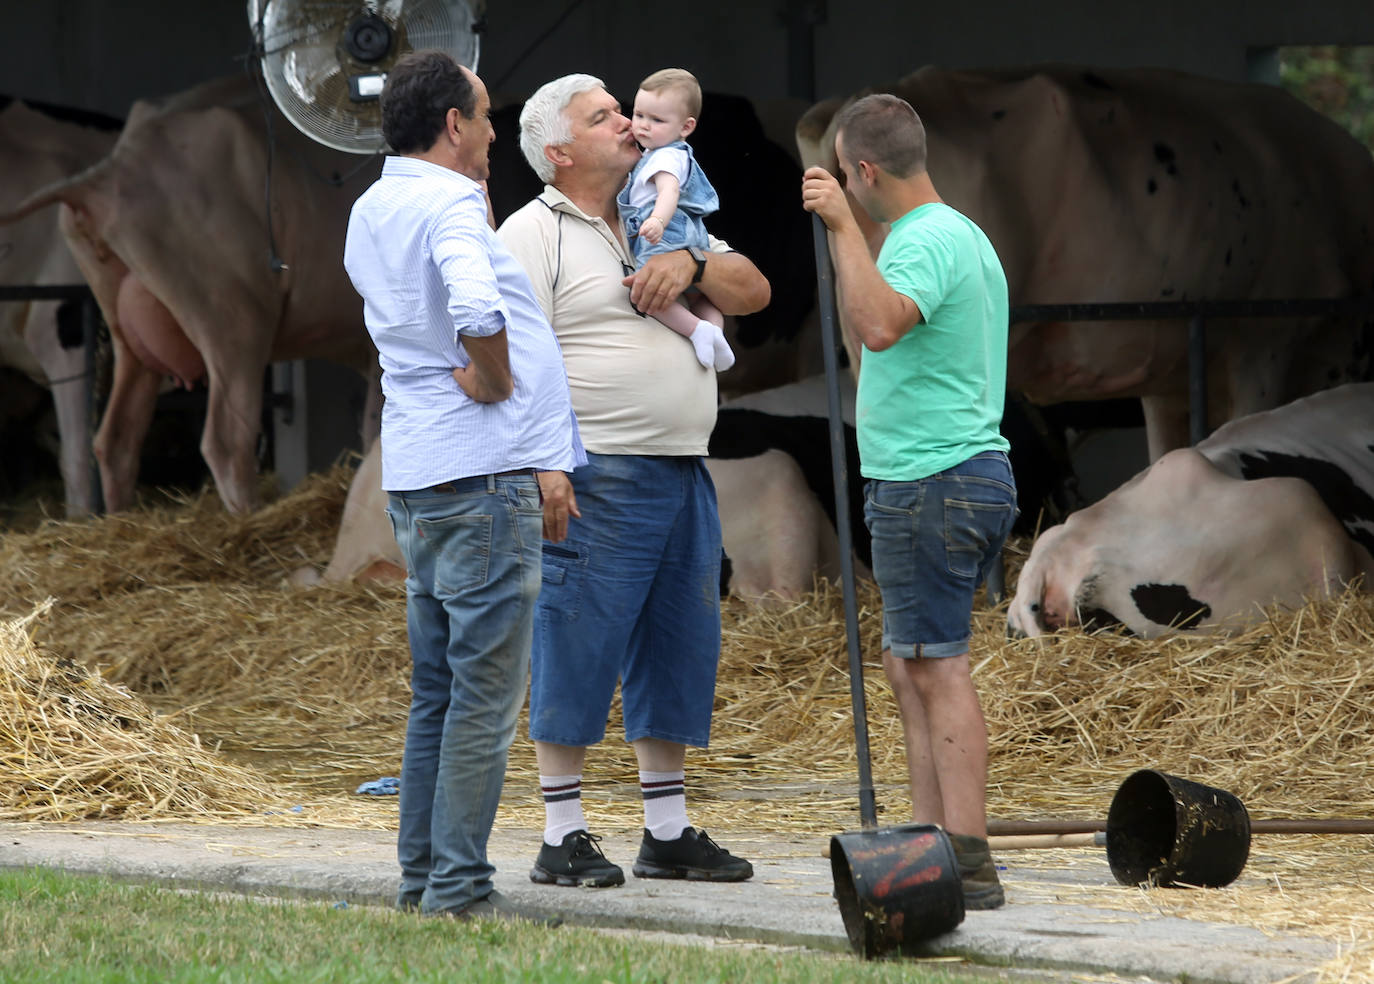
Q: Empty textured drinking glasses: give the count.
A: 0